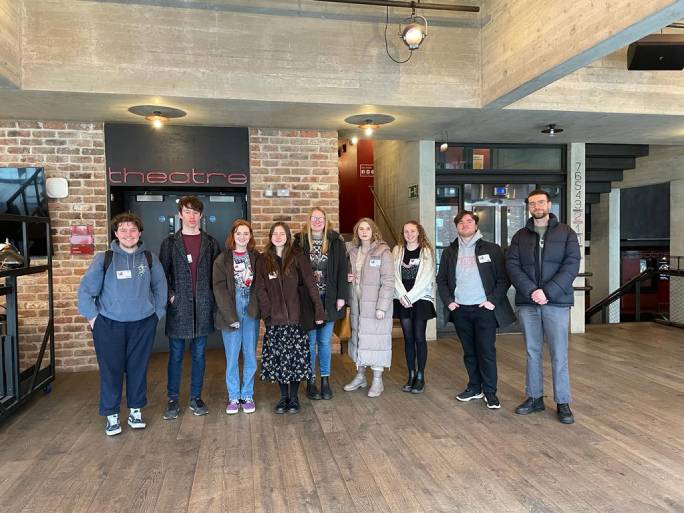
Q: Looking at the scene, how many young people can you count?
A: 9